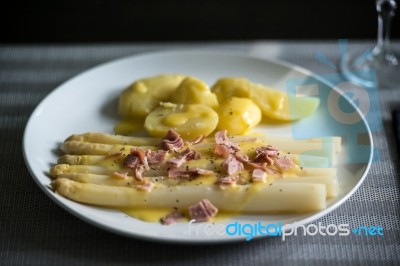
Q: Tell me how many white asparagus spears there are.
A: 6